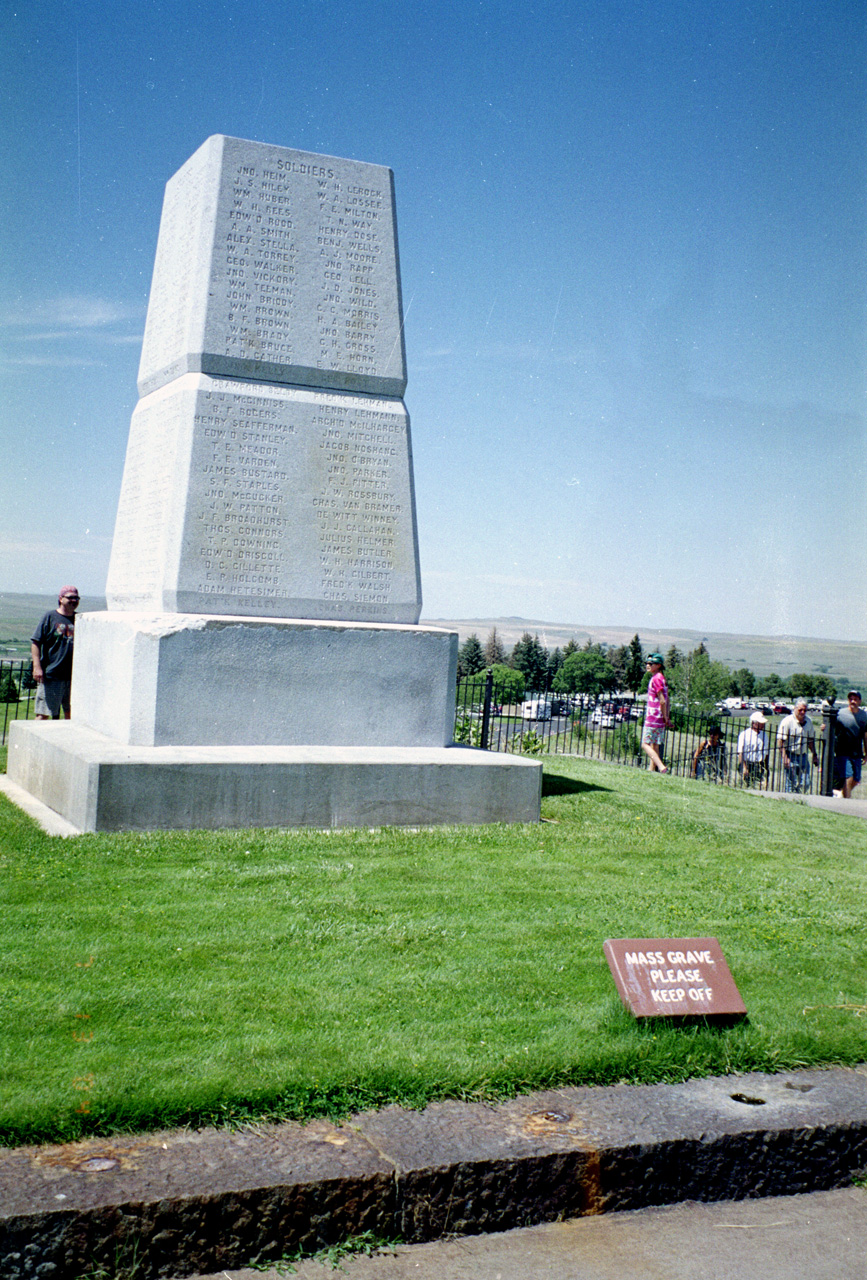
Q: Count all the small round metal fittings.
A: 2